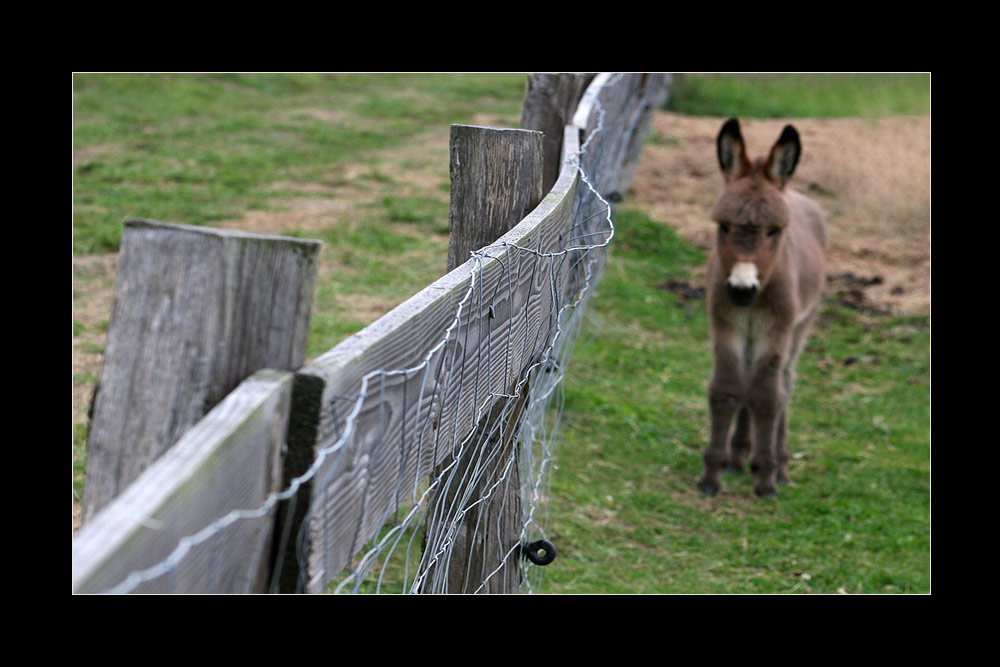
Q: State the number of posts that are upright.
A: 3